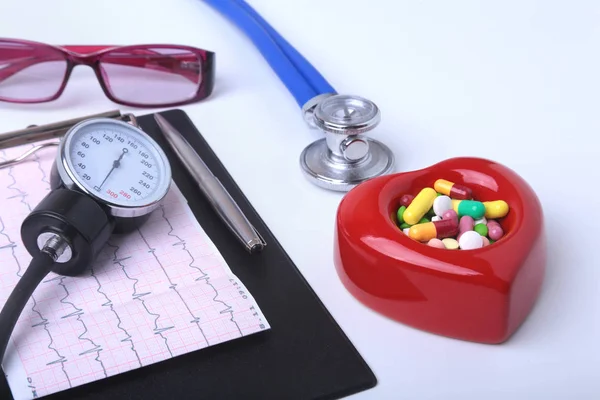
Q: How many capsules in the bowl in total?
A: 5